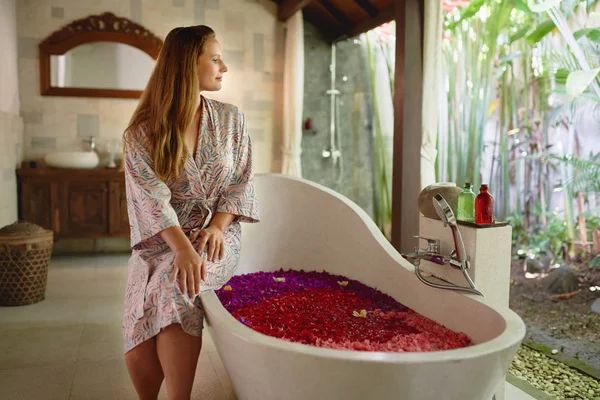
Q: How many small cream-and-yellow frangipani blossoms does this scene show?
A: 4